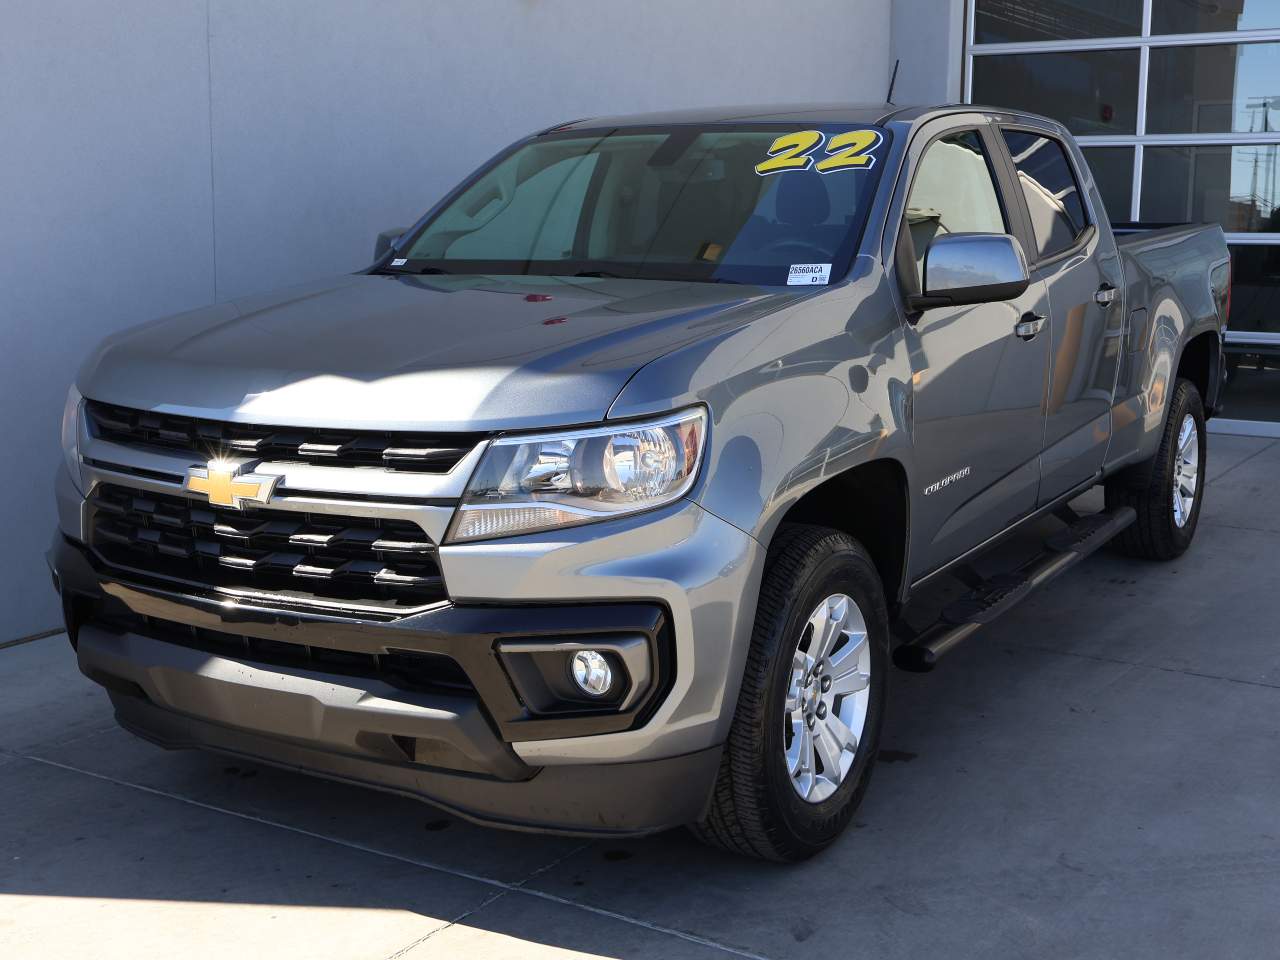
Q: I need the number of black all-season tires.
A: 2